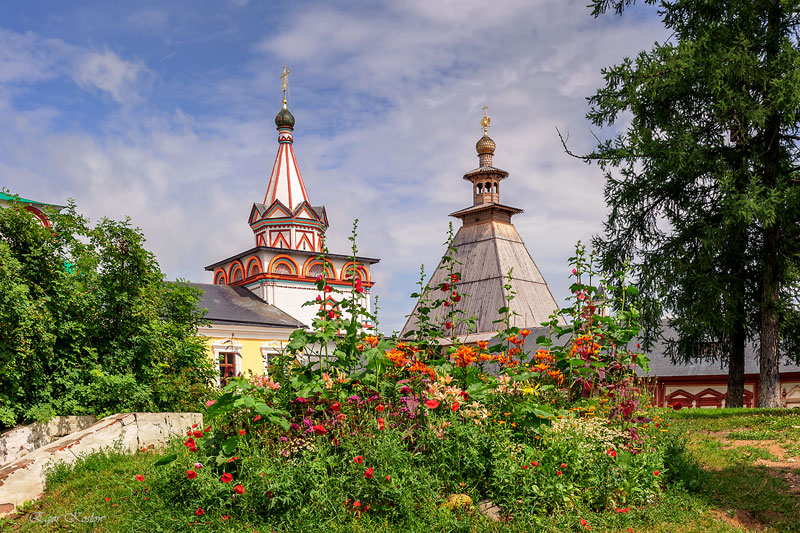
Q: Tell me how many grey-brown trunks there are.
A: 2